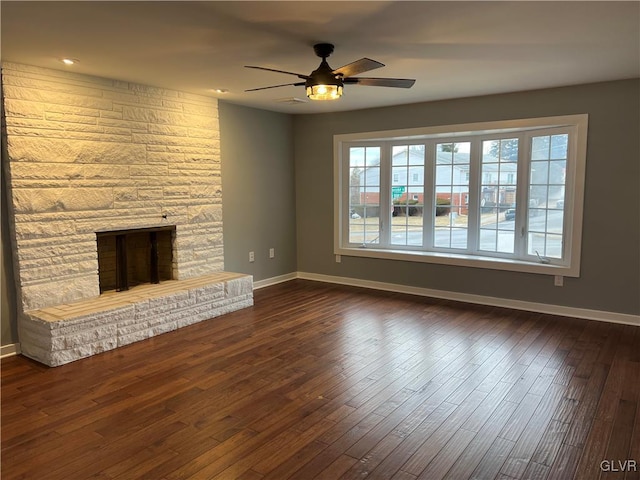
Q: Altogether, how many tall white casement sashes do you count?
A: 5